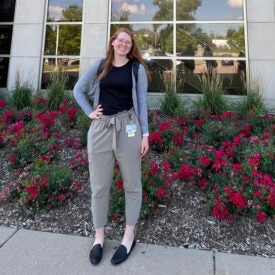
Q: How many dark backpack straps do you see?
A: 2